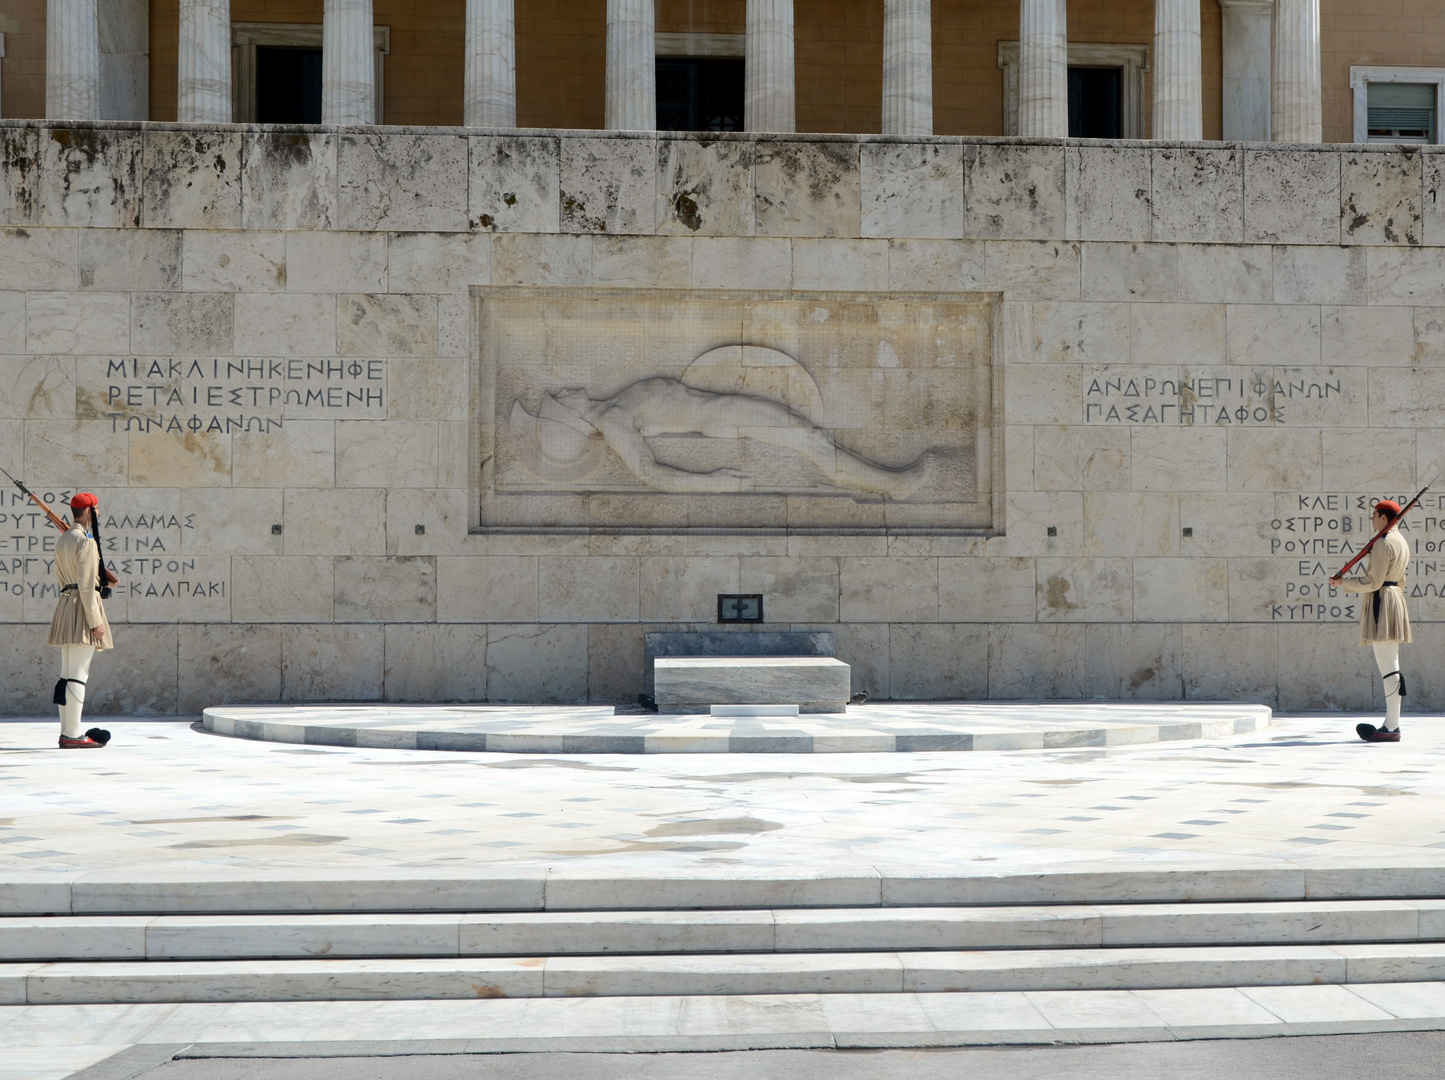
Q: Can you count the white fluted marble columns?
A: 10